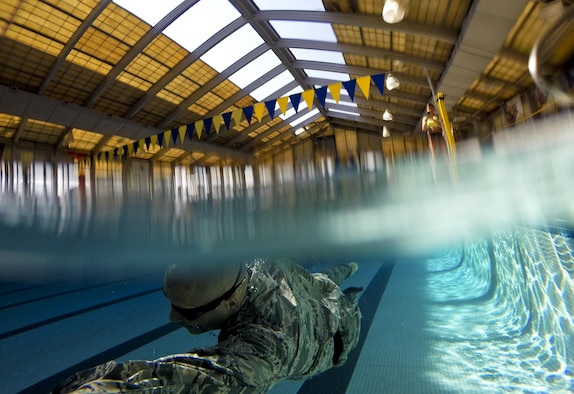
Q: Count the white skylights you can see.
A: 15